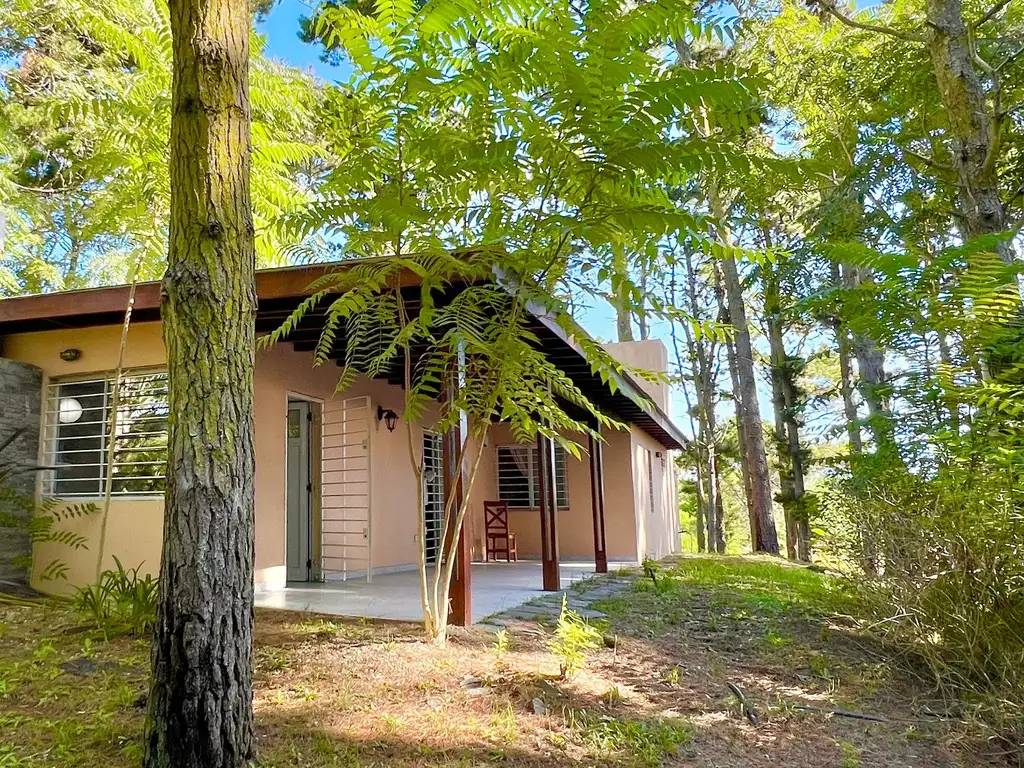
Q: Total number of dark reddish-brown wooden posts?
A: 3